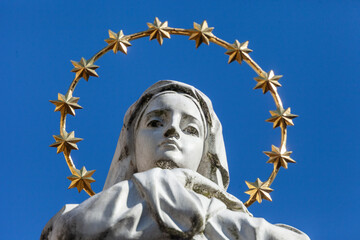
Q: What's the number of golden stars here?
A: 12